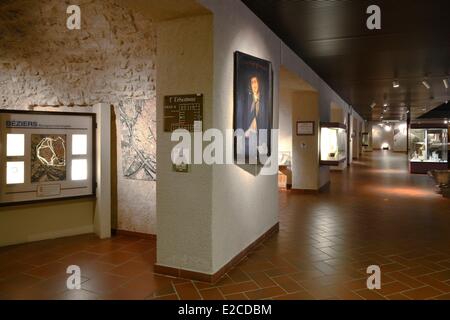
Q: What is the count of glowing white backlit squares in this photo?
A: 4